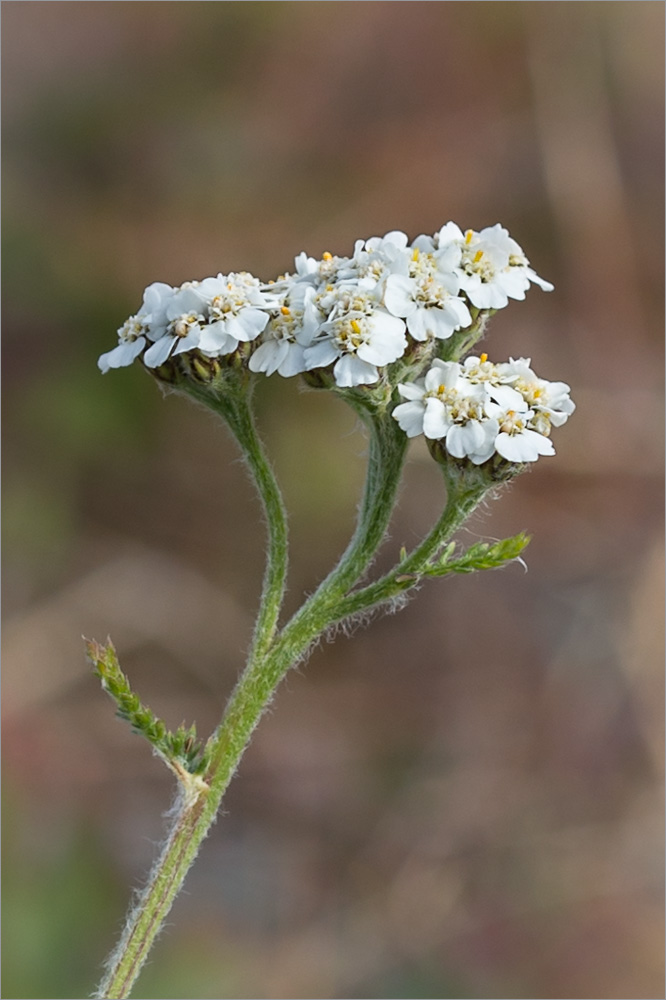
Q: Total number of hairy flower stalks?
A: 3